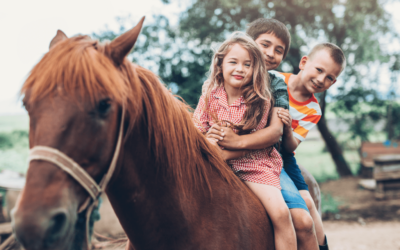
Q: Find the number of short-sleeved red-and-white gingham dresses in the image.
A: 1